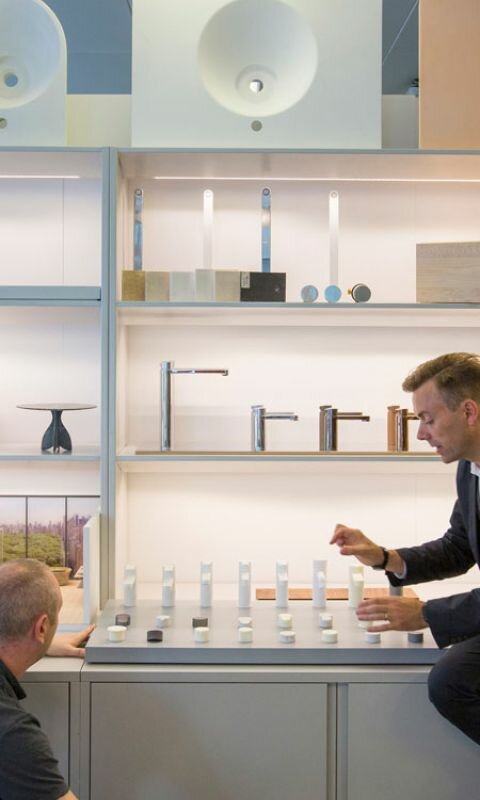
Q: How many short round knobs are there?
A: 15